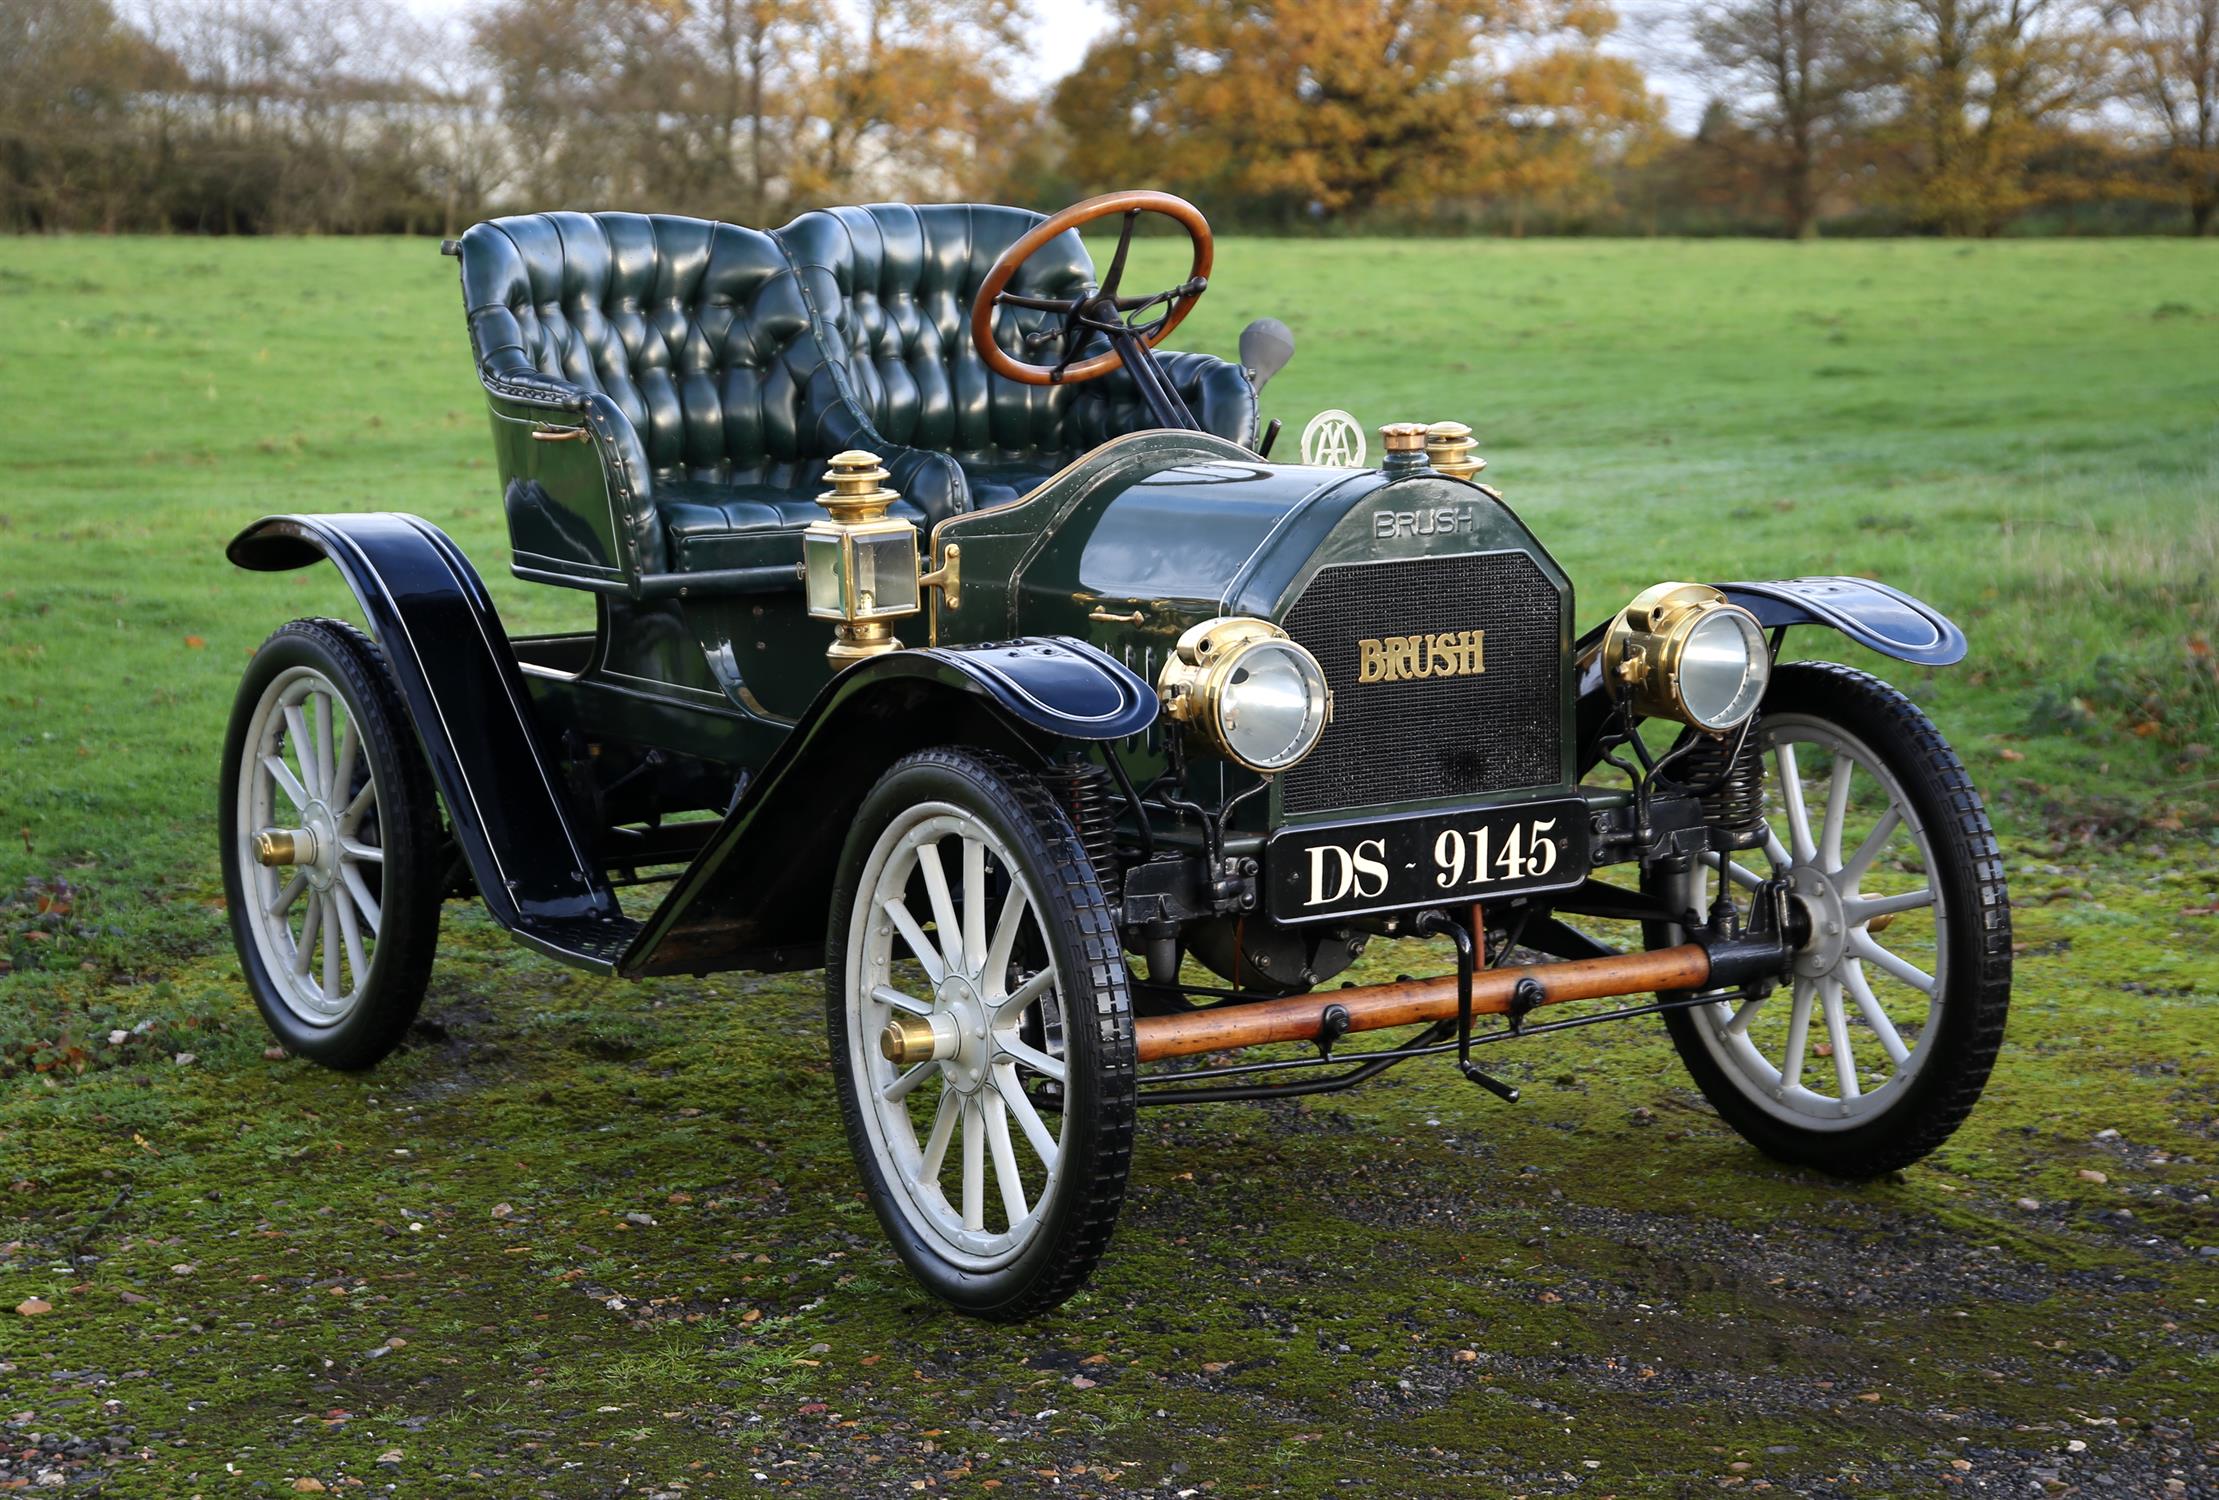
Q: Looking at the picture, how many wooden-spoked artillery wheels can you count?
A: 3